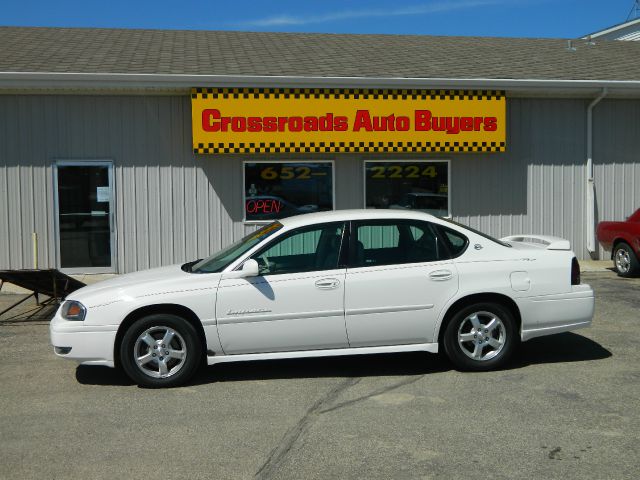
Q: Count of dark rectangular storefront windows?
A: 2